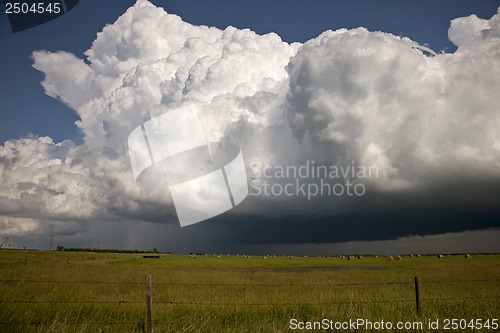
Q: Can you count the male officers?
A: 0